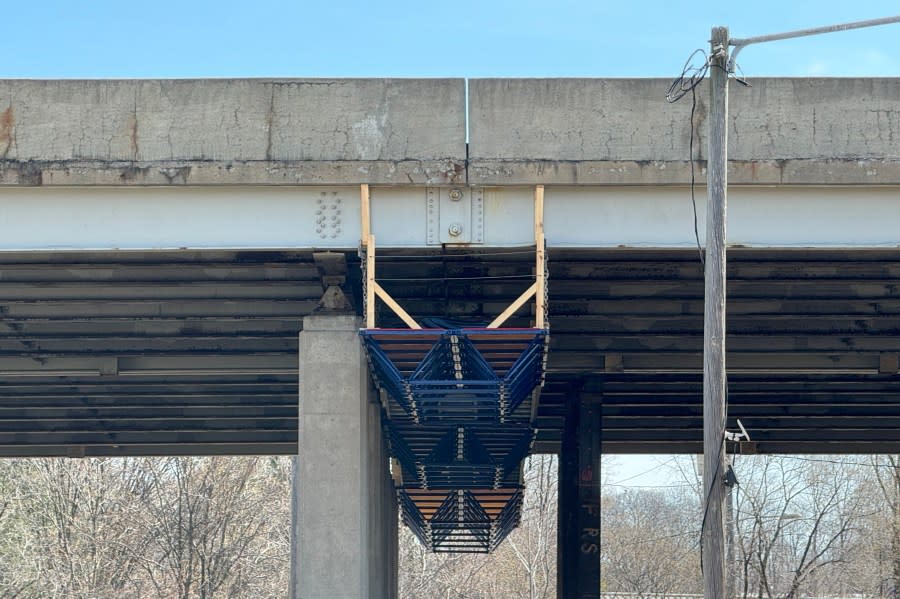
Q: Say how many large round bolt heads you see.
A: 2